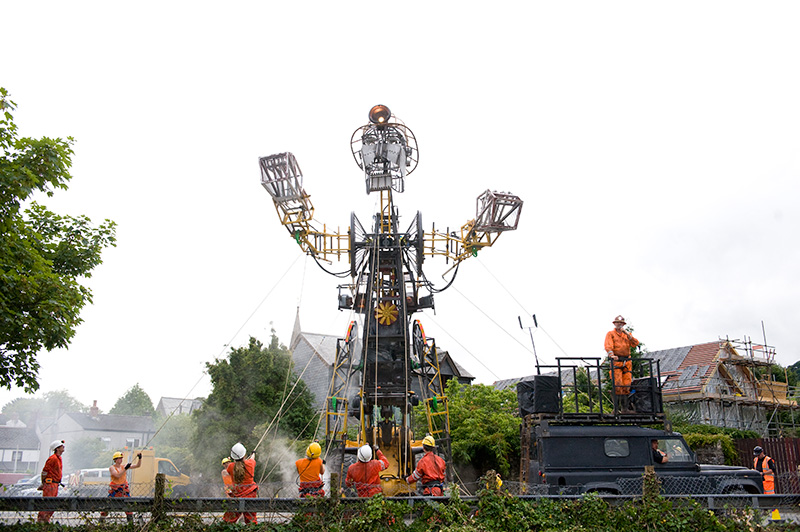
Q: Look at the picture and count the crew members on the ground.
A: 8